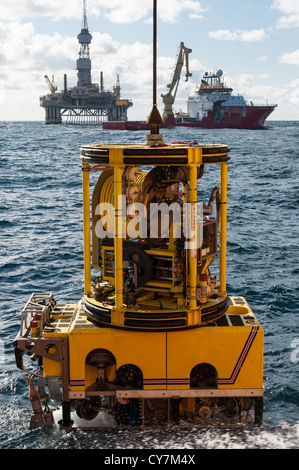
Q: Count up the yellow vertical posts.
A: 4